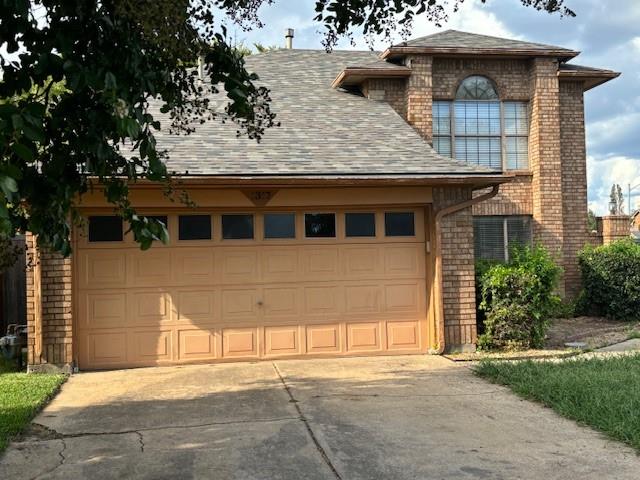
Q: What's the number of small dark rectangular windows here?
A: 8